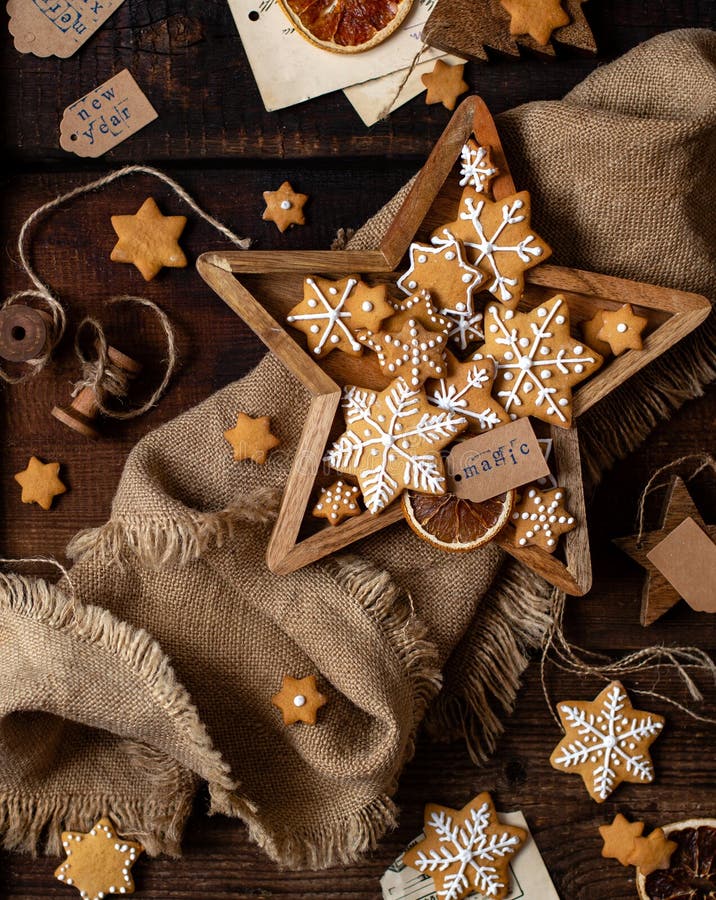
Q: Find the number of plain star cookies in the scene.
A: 7